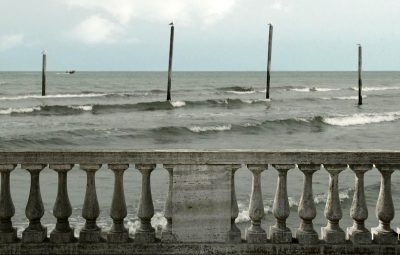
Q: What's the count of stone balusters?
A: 14